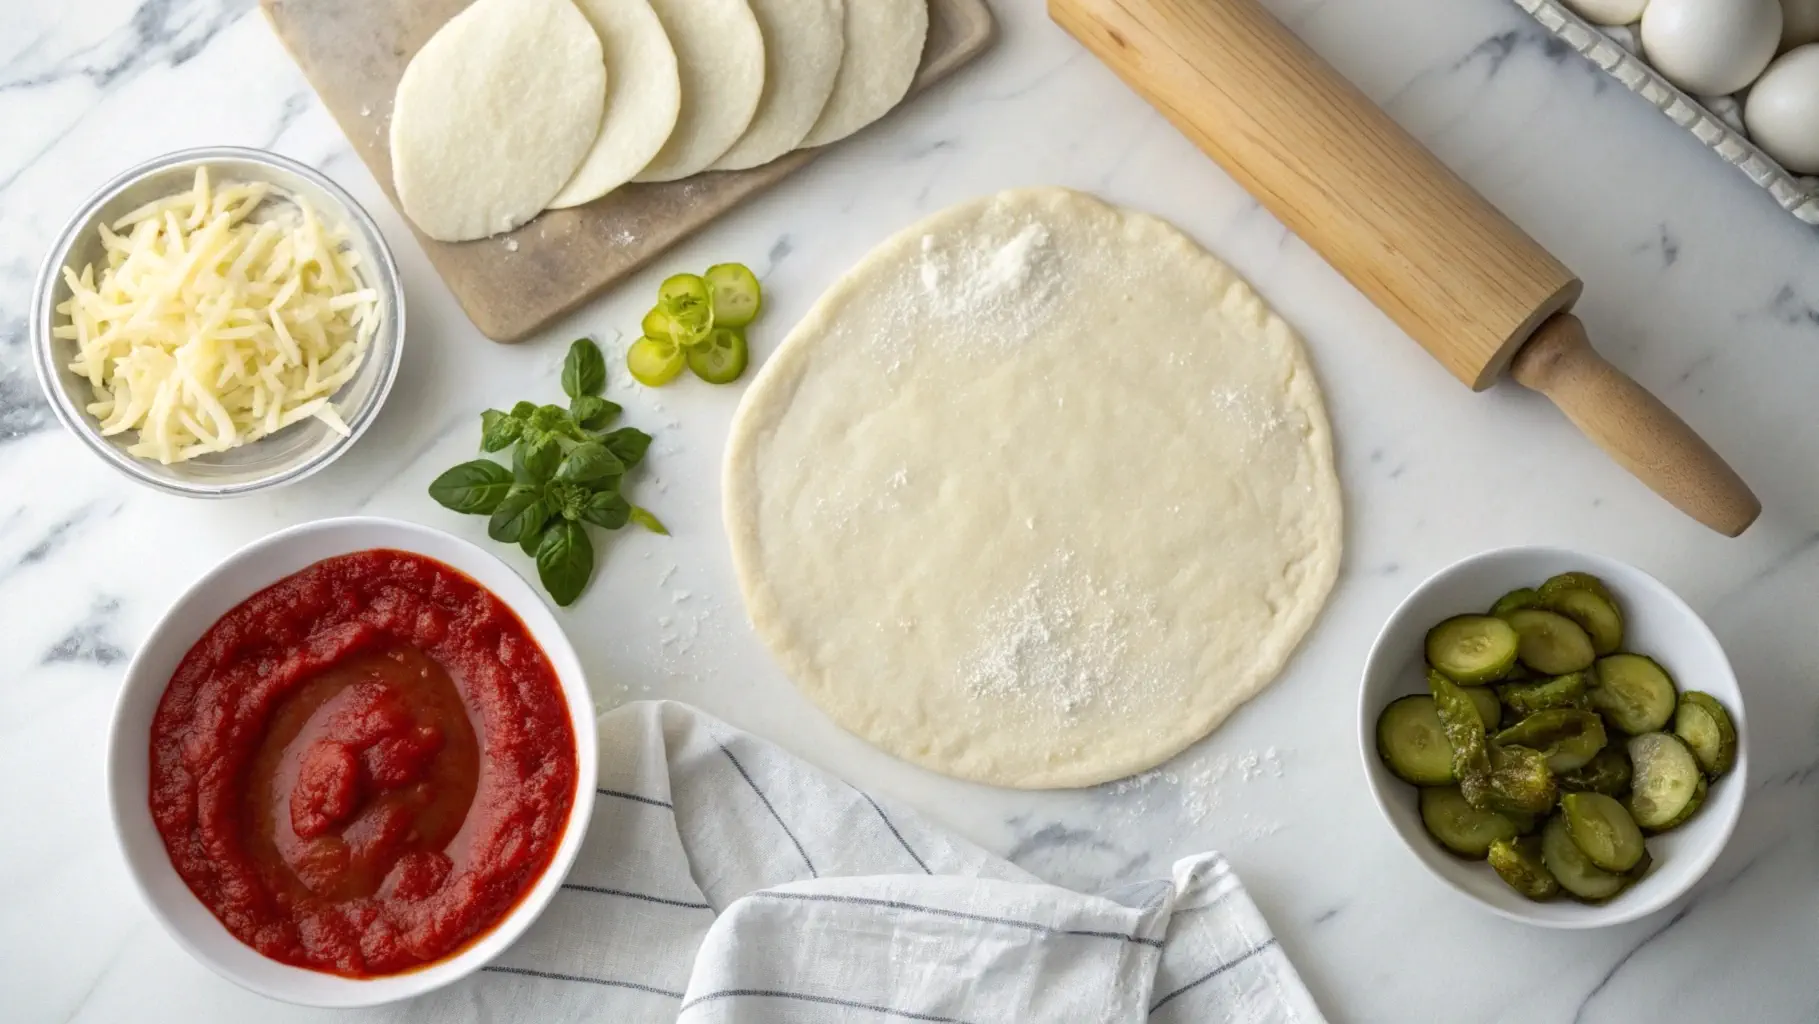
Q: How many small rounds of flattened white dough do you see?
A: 5